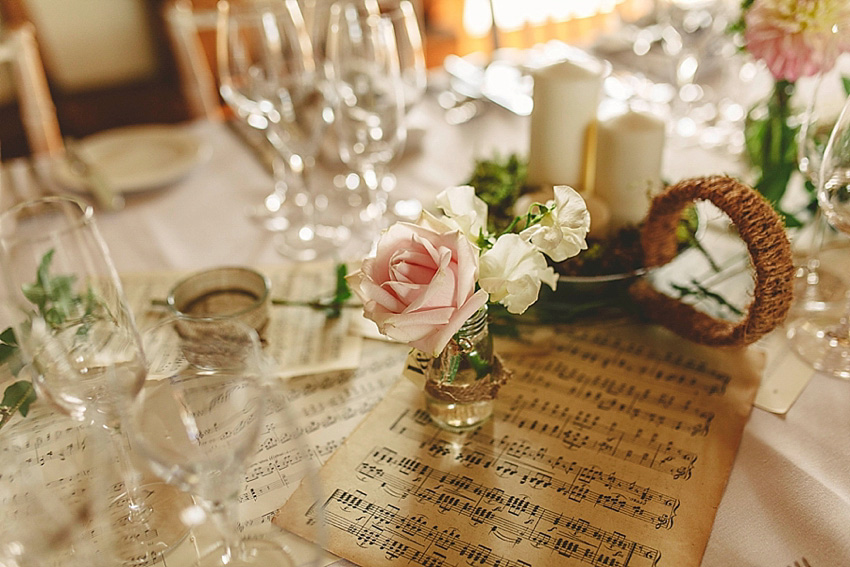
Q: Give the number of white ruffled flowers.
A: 3